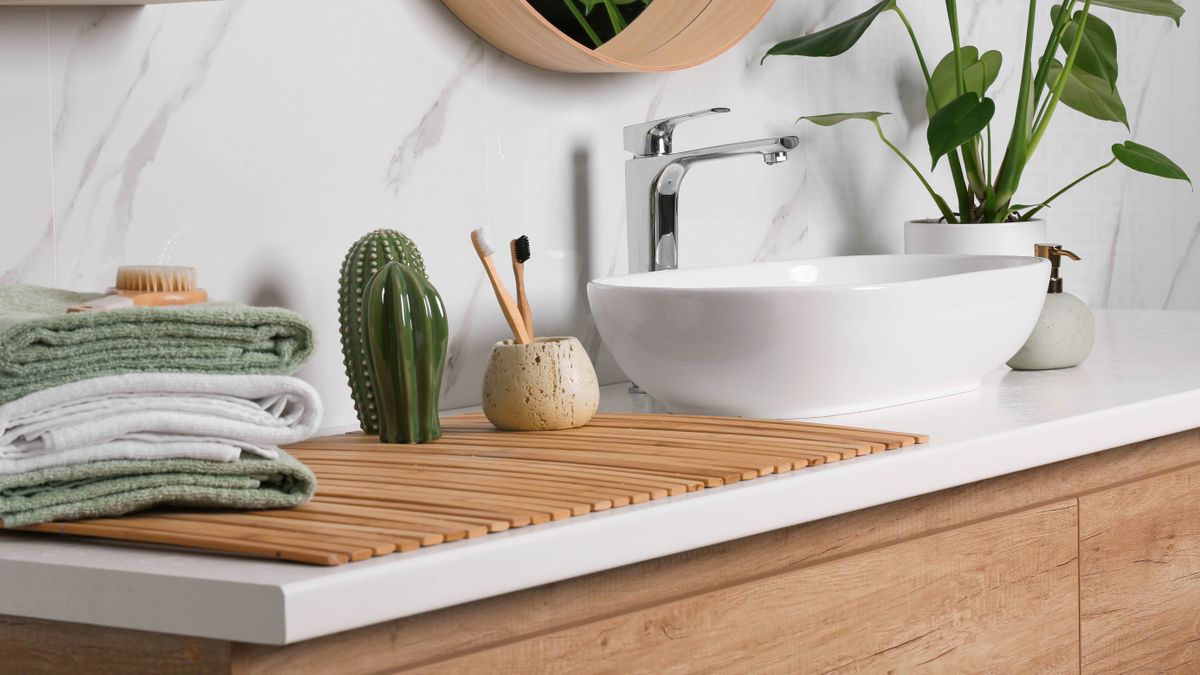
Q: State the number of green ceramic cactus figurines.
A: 2